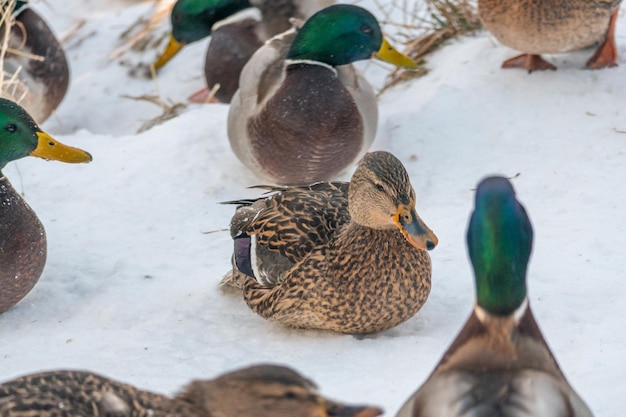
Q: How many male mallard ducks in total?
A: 5